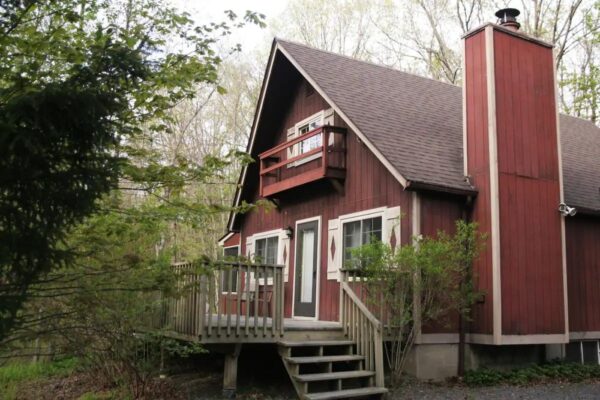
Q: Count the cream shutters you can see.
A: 6